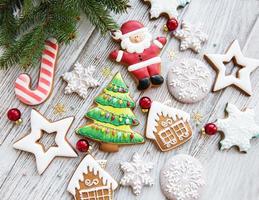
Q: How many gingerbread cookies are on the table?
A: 14